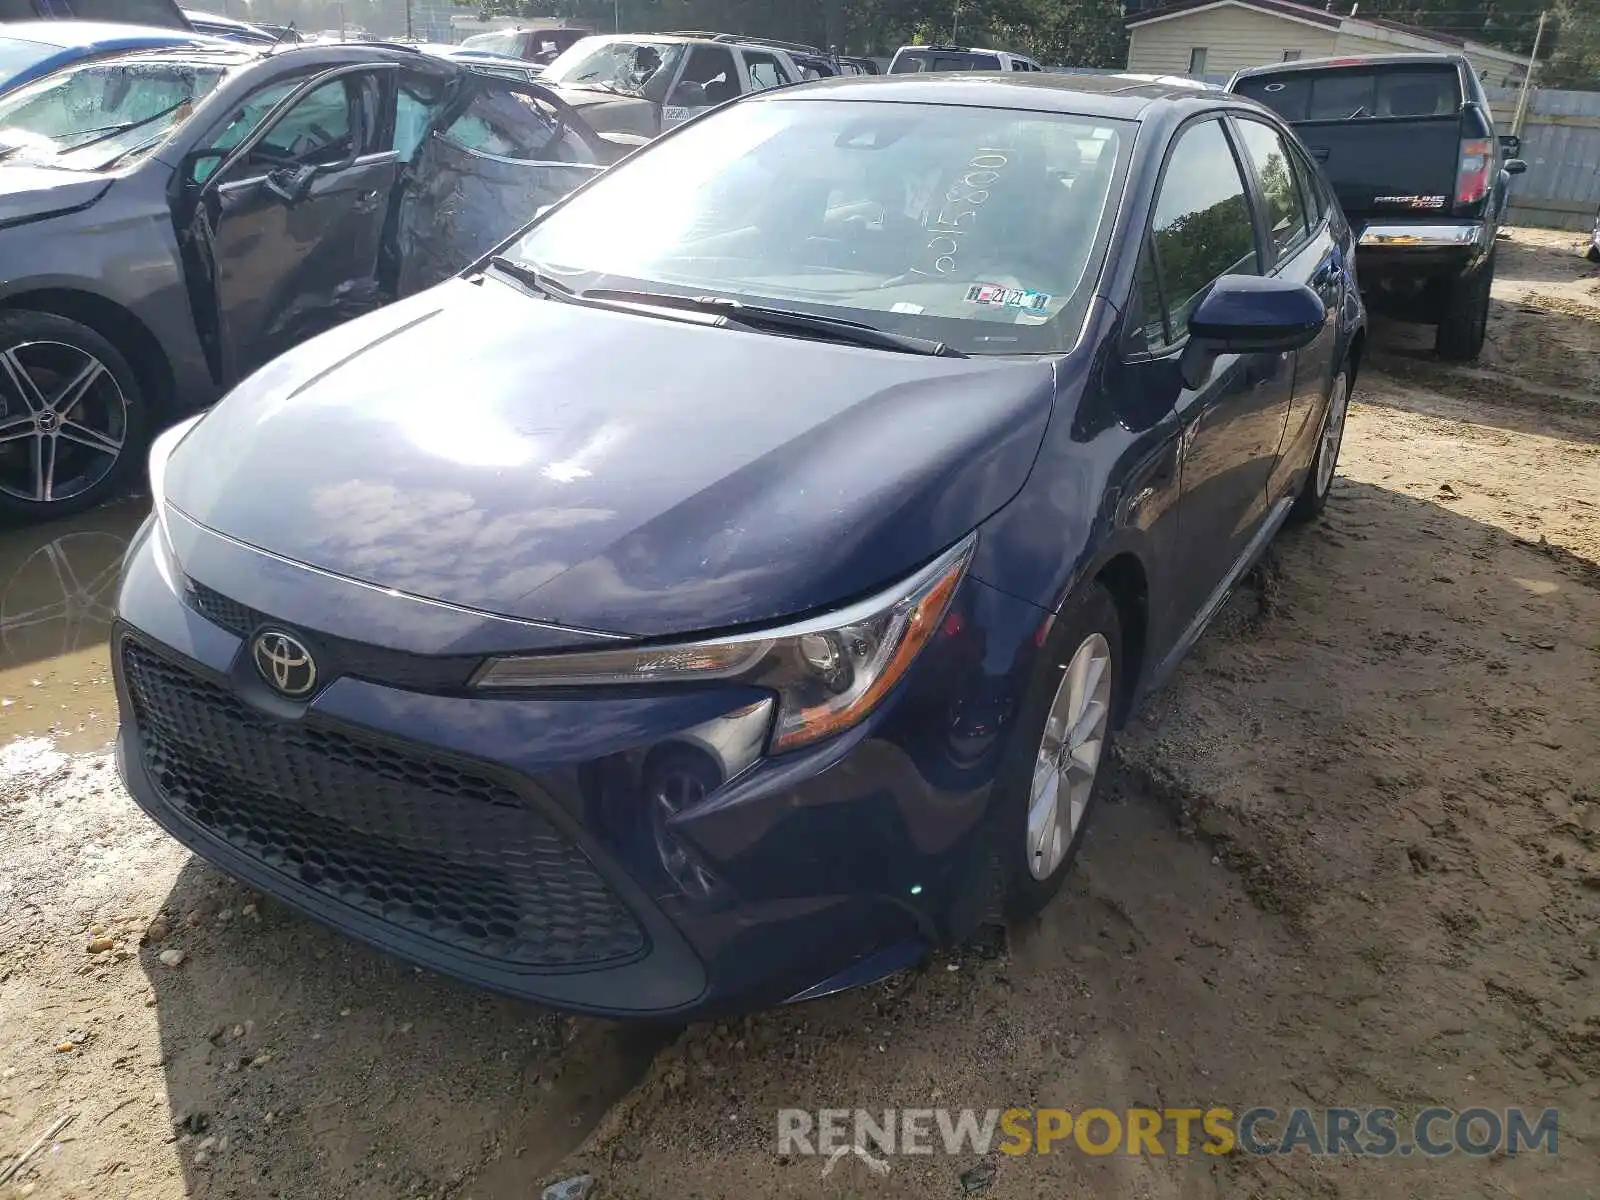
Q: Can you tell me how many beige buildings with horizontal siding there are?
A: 1